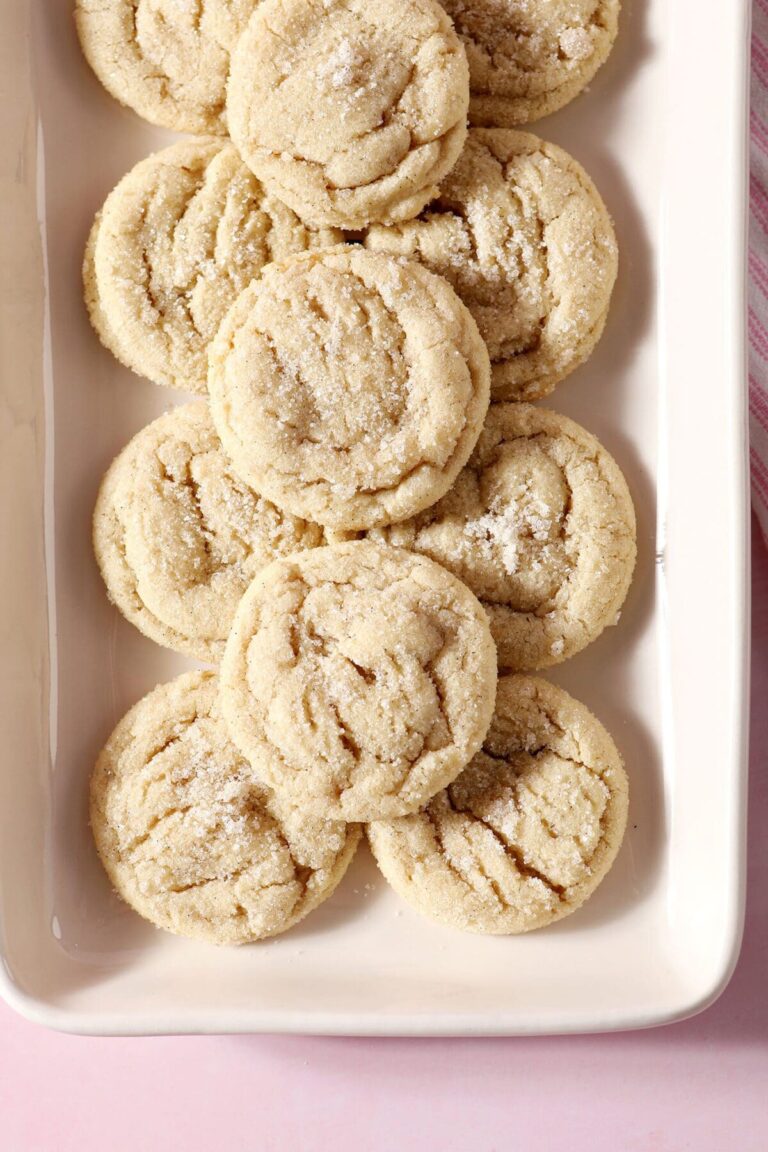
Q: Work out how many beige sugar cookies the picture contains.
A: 11